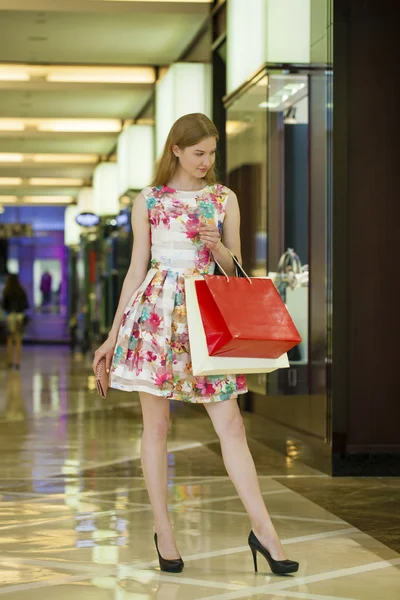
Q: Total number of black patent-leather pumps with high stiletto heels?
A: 2